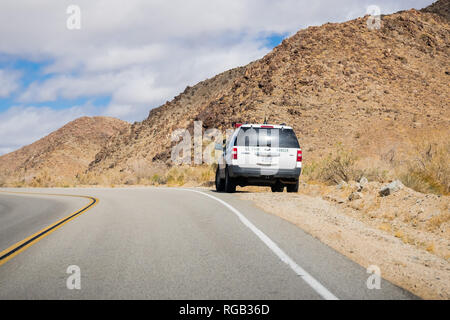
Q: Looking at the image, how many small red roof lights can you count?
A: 2